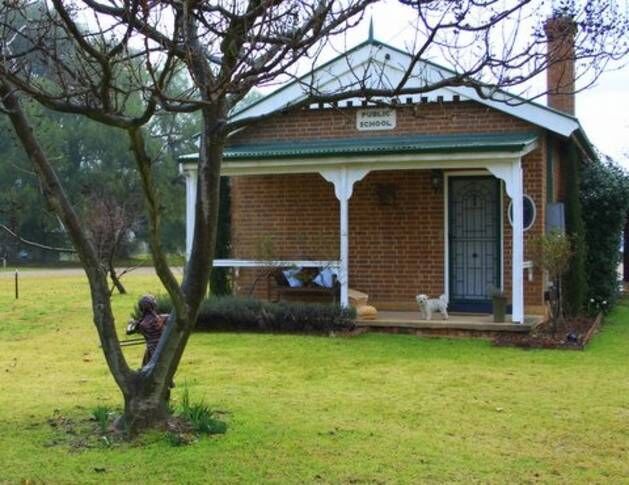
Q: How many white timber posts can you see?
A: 3